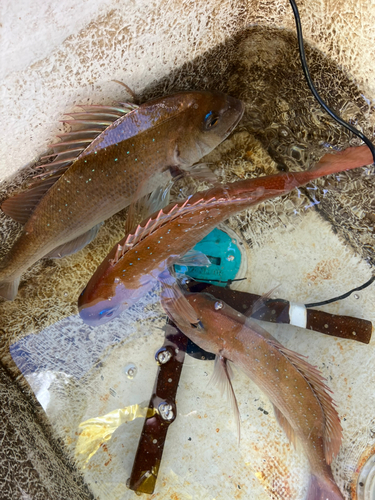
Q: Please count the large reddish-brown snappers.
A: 3